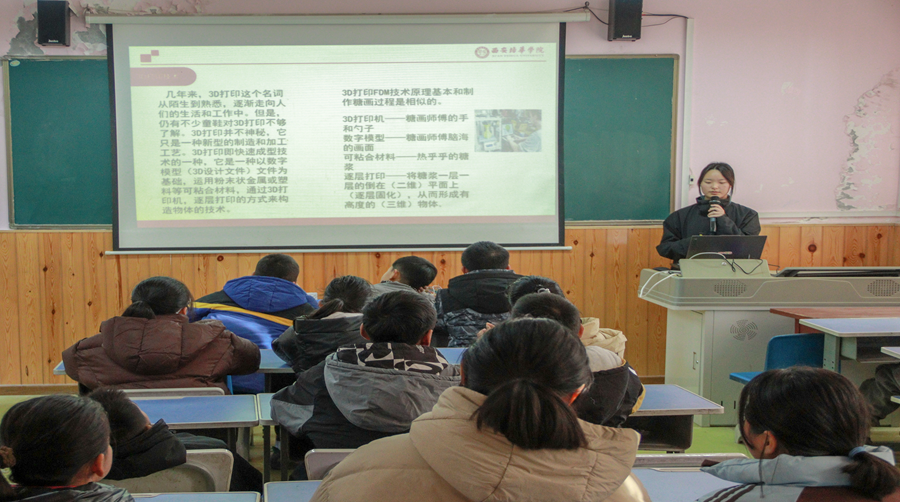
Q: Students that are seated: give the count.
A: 12